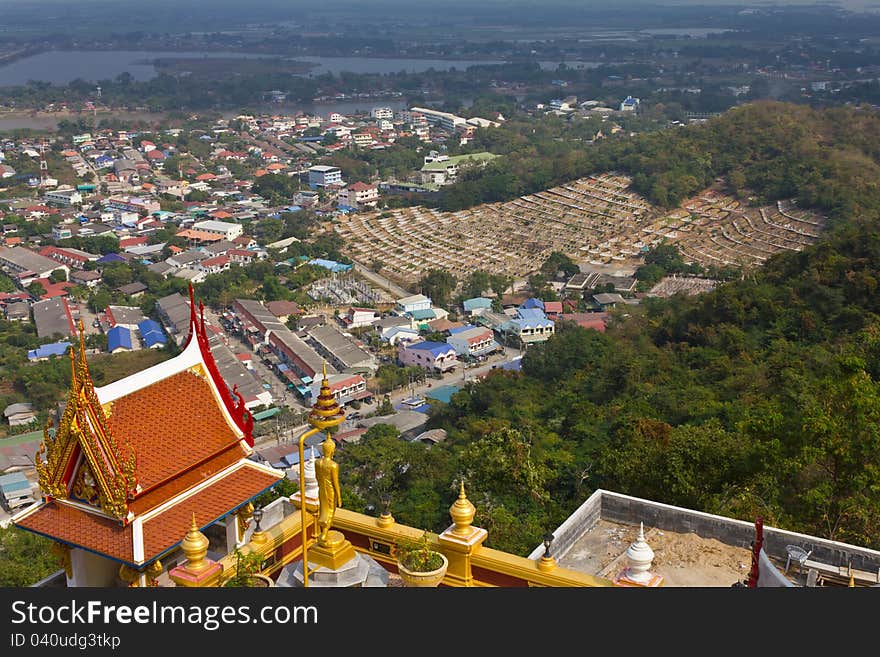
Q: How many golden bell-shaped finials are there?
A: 2